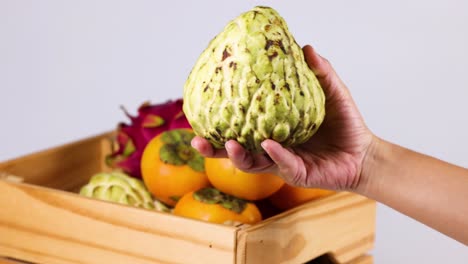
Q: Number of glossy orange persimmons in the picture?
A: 4